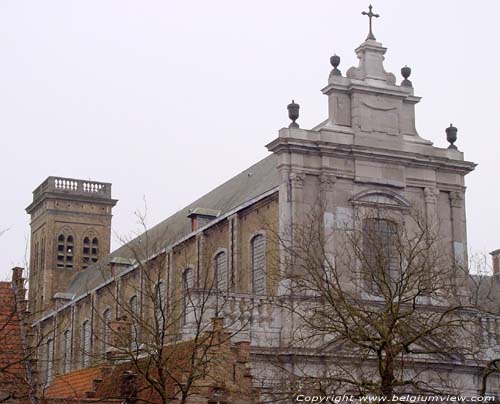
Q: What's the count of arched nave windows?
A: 9